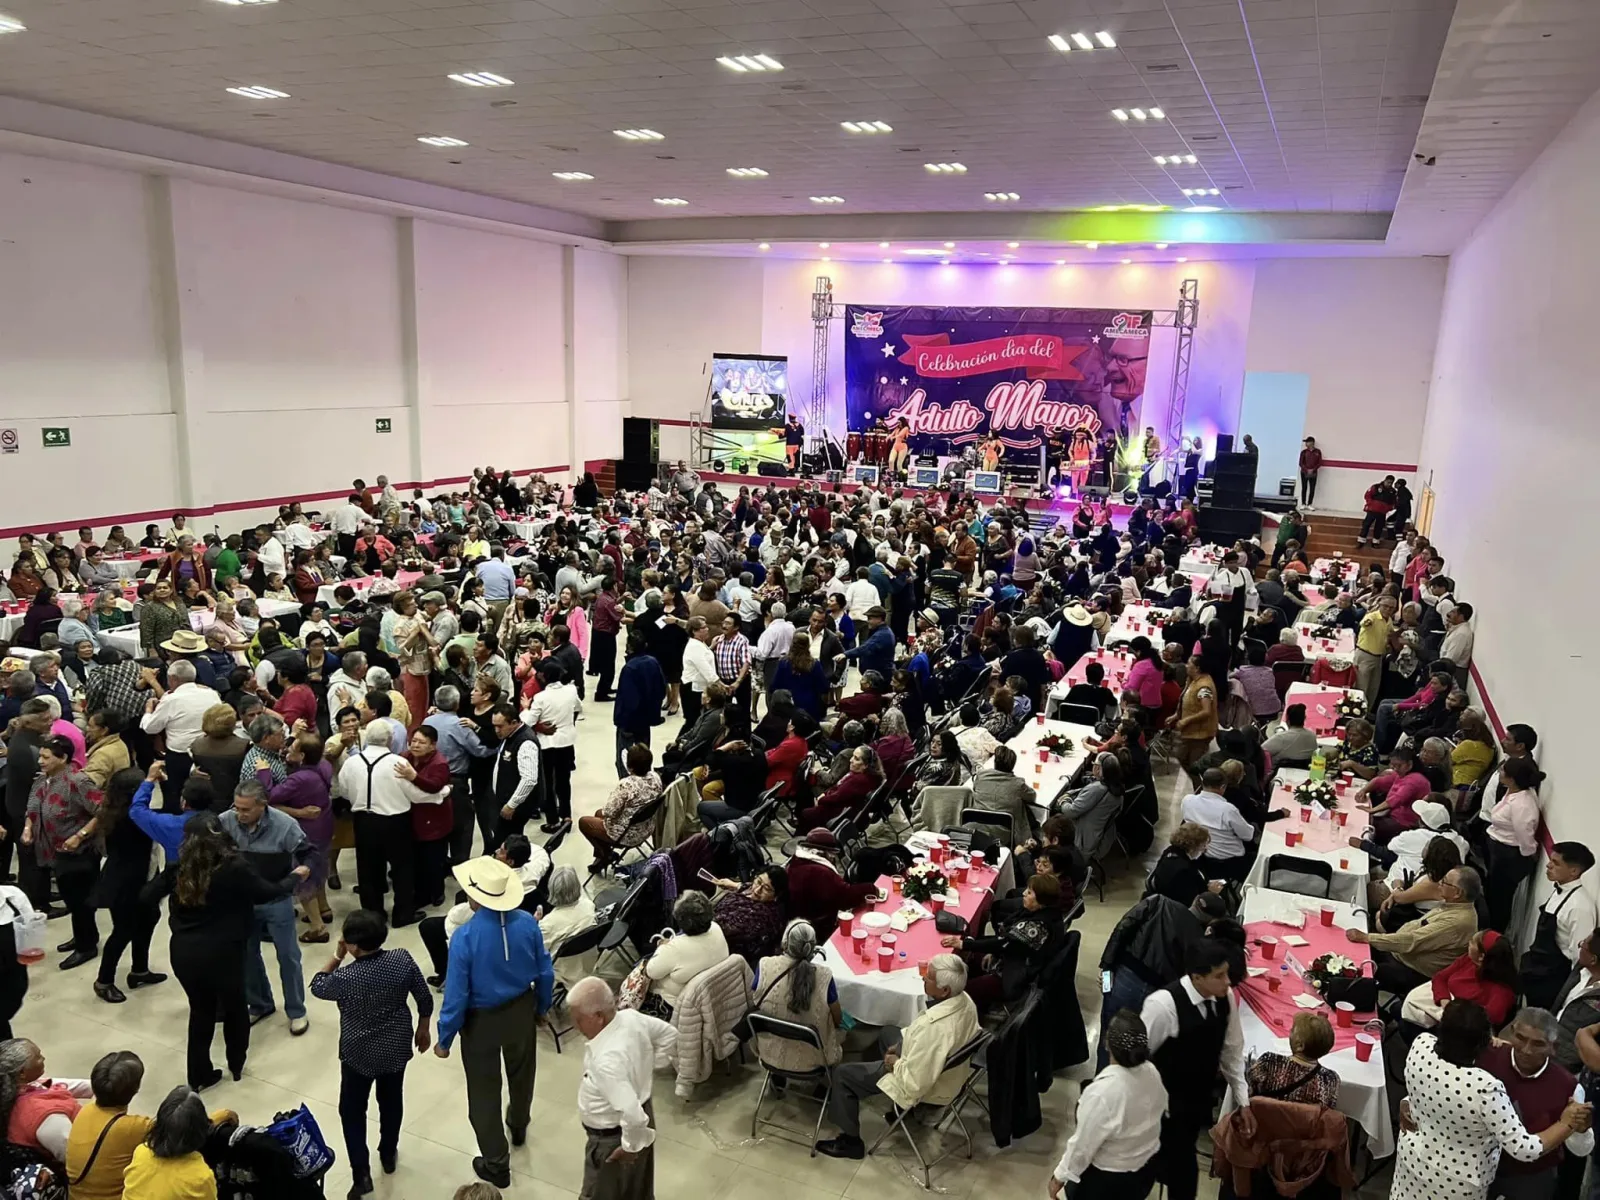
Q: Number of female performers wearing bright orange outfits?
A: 2